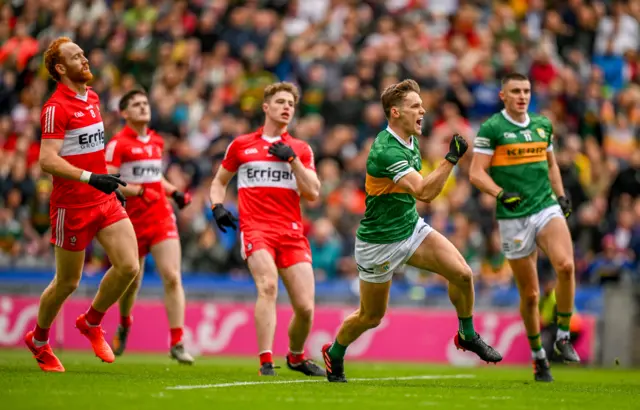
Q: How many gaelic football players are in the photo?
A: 5